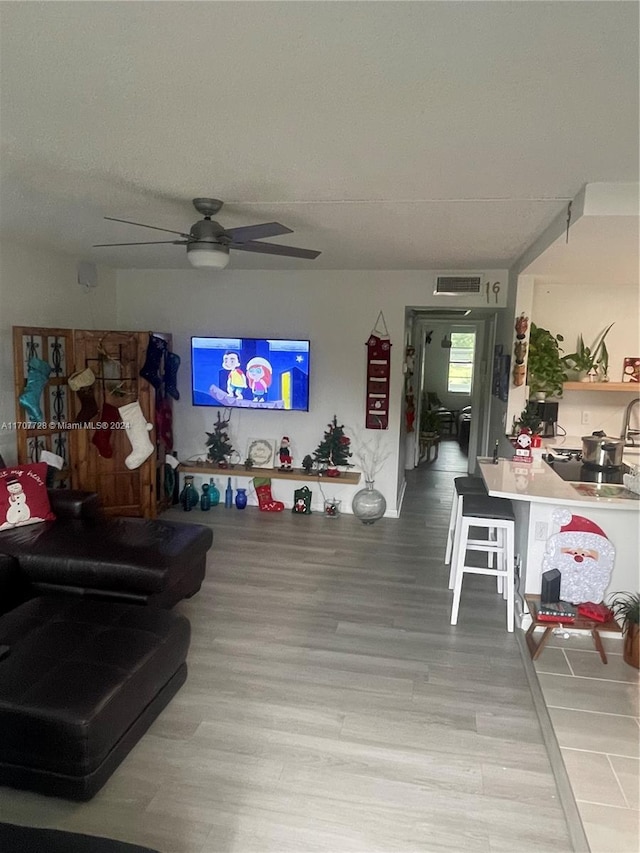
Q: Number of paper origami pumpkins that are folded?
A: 0